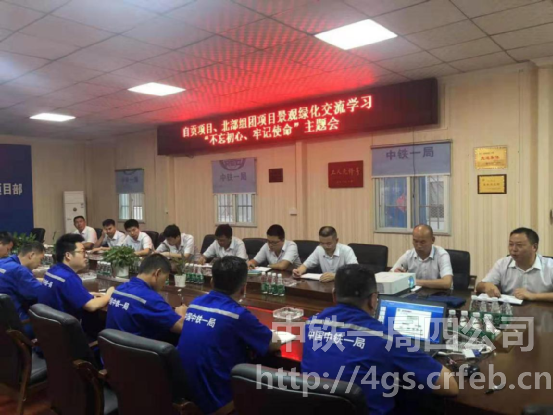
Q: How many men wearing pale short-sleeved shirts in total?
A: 9